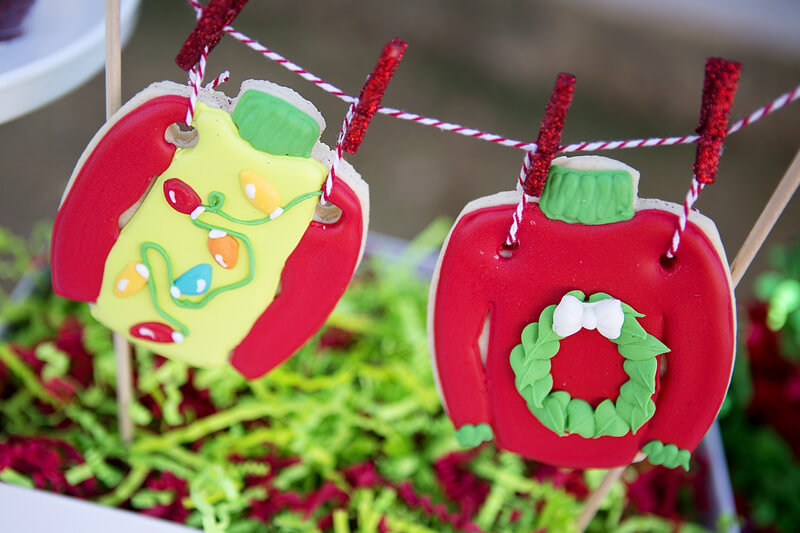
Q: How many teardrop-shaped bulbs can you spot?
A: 6